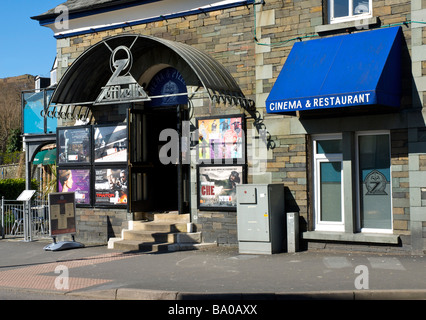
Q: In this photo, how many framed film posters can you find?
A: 6